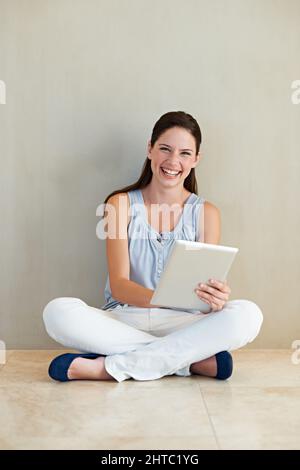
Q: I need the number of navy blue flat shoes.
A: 2